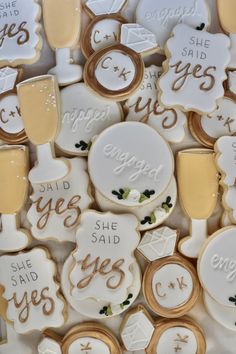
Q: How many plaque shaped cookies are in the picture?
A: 7